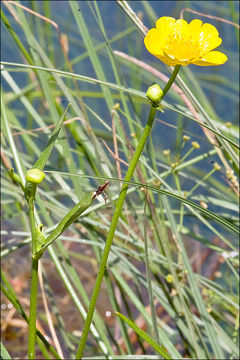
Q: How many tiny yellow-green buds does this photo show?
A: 2